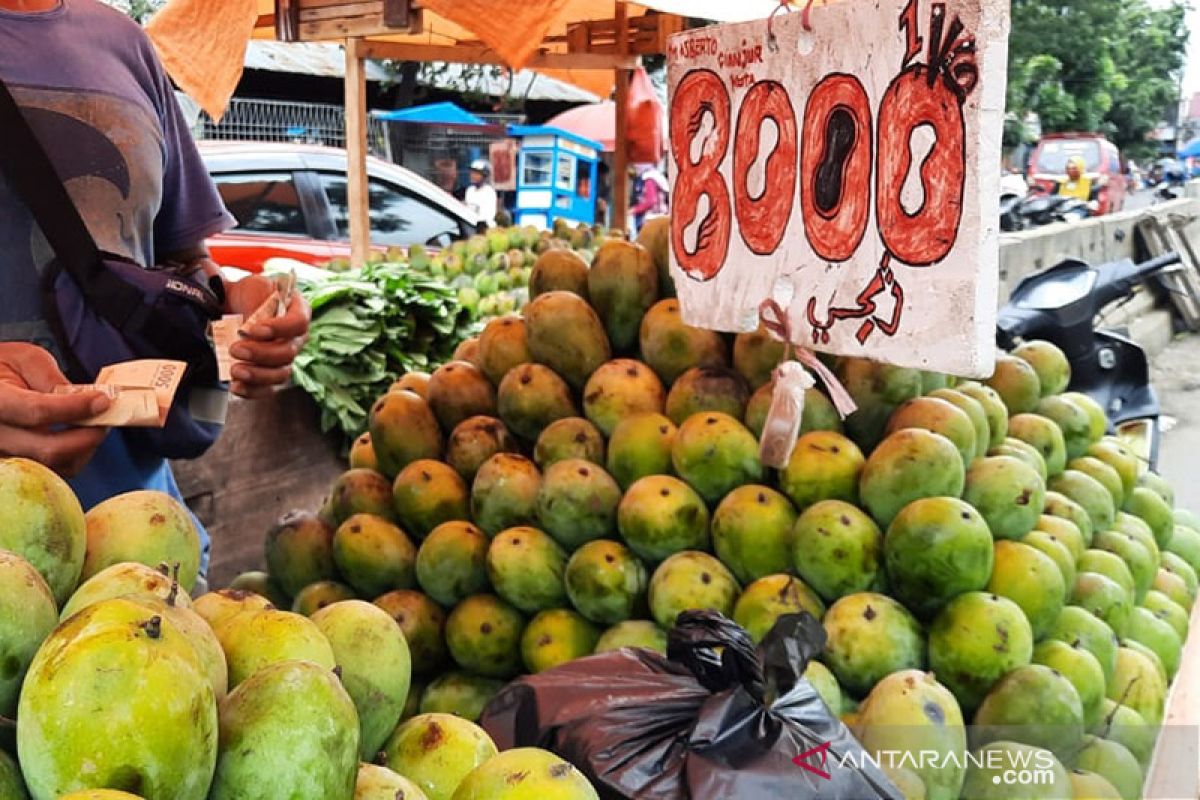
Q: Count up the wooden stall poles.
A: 2